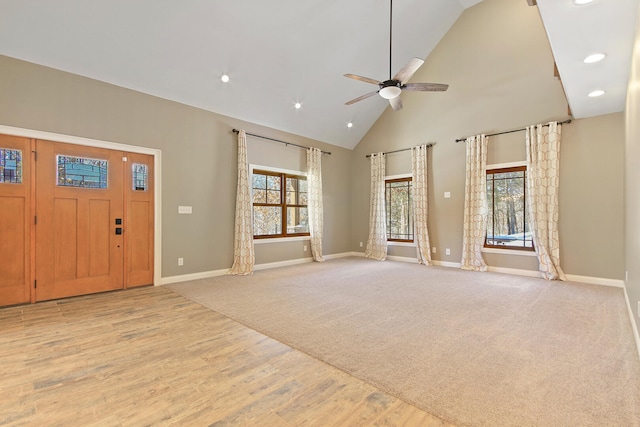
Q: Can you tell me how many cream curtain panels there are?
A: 6